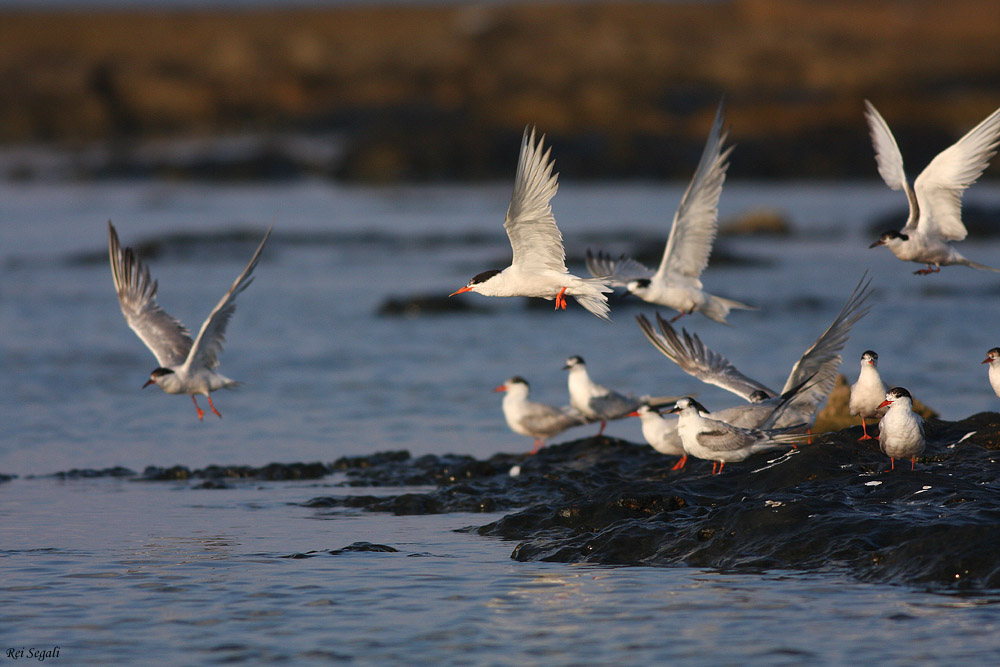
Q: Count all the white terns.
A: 12